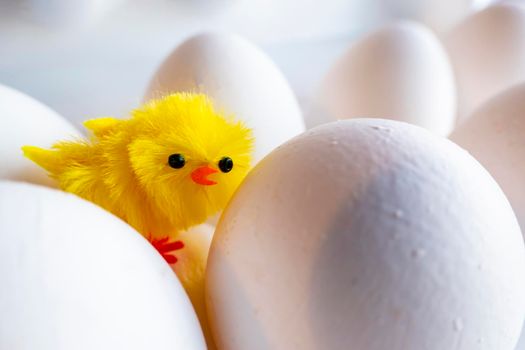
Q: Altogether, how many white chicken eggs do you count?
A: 7